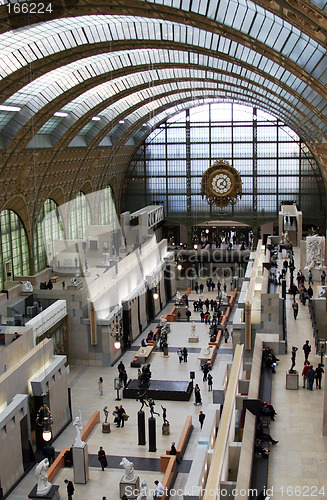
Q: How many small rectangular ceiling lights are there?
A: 5